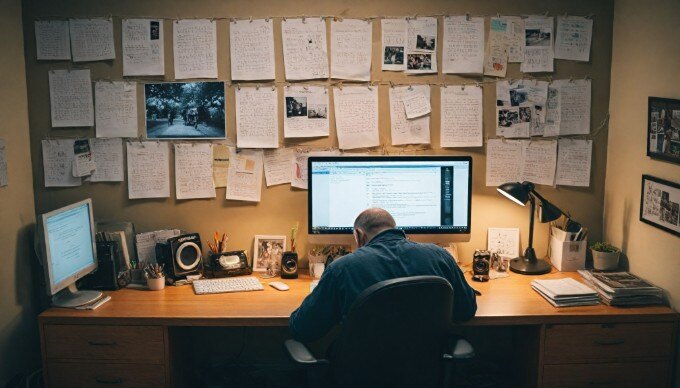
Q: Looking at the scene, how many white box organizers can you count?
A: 1